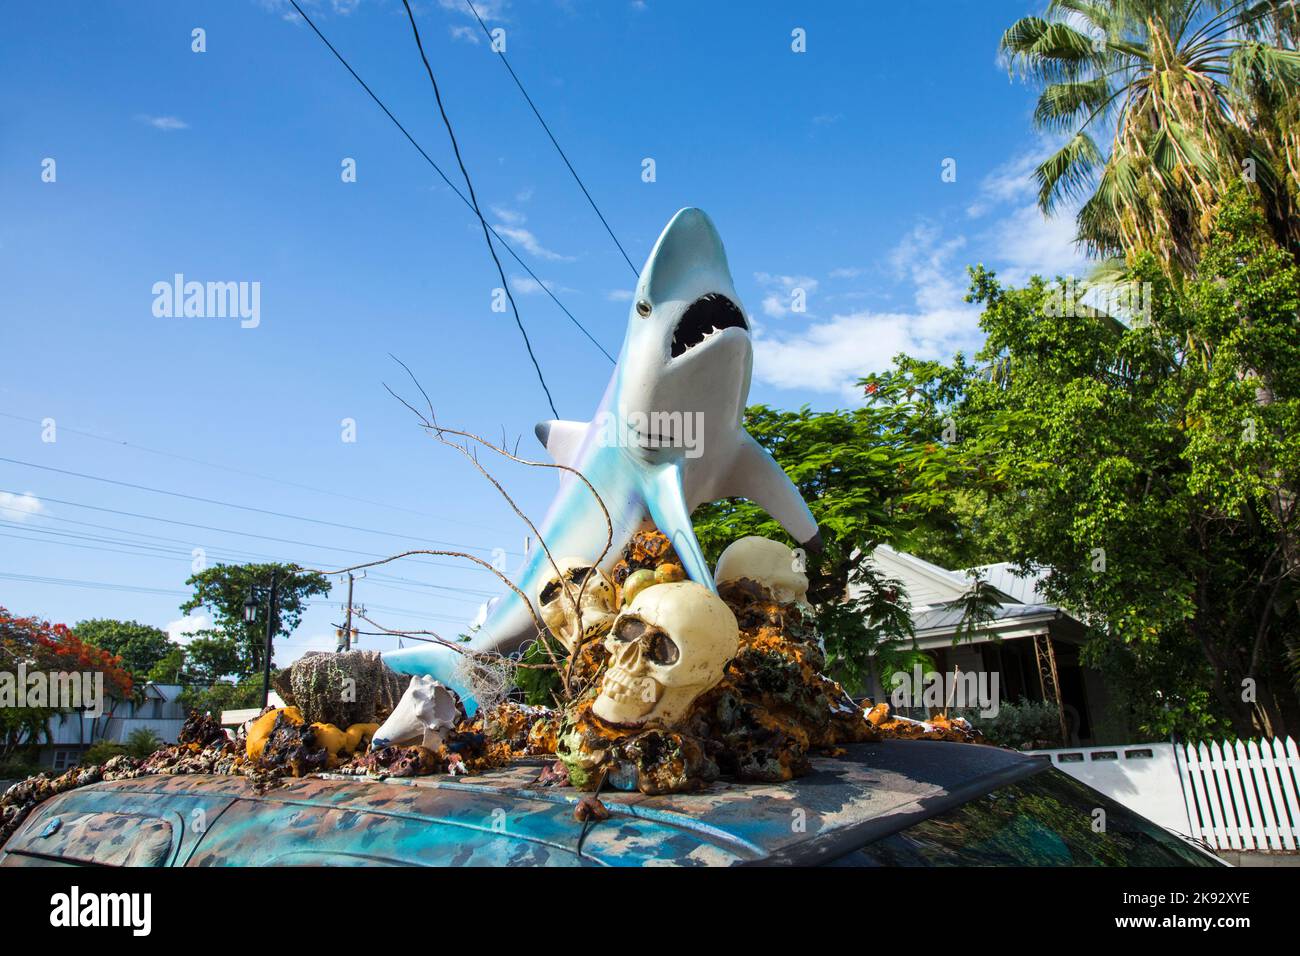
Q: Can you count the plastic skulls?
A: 3